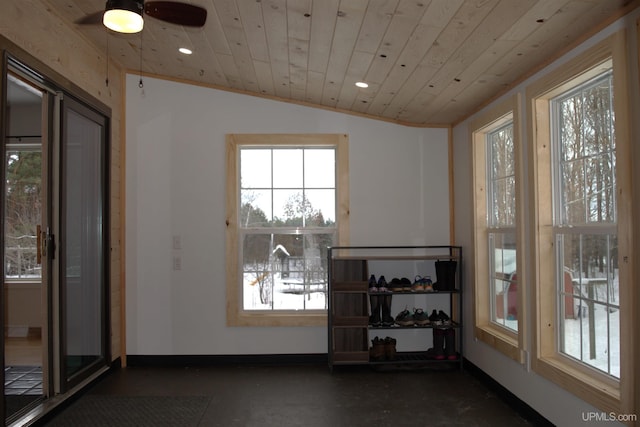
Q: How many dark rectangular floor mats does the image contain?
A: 1